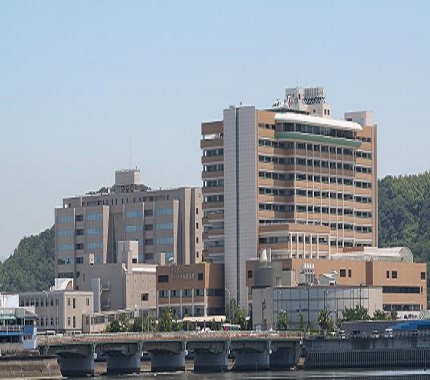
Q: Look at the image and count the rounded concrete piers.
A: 5